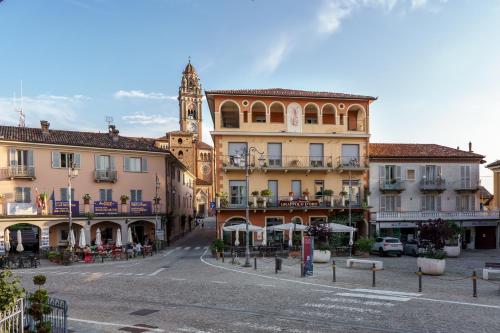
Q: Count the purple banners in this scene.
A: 3